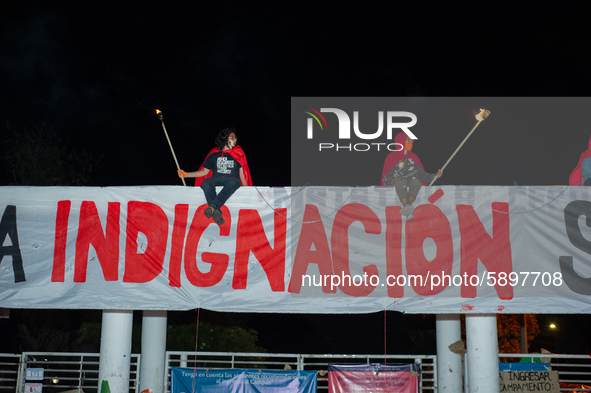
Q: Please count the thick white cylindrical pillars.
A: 4